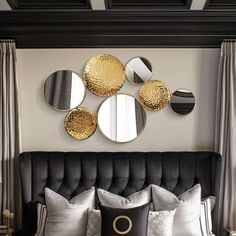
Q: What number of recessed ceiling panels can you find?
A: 3